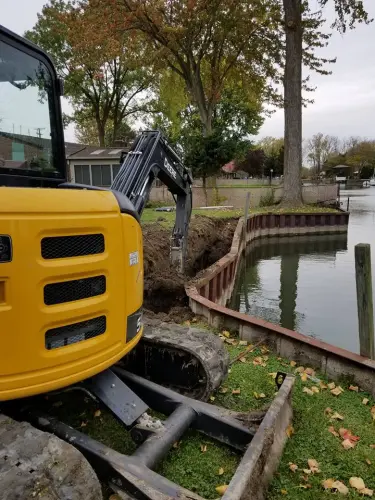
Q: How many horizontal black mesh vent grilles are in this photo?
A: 3